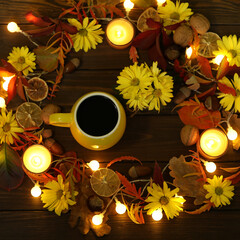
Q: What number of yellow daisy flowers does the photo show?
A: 13